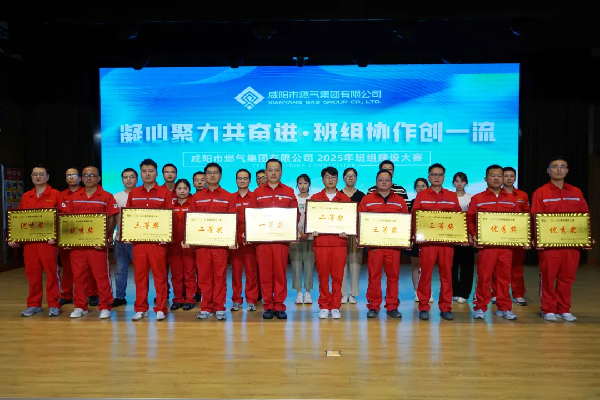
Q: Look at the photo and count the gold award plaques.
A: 10